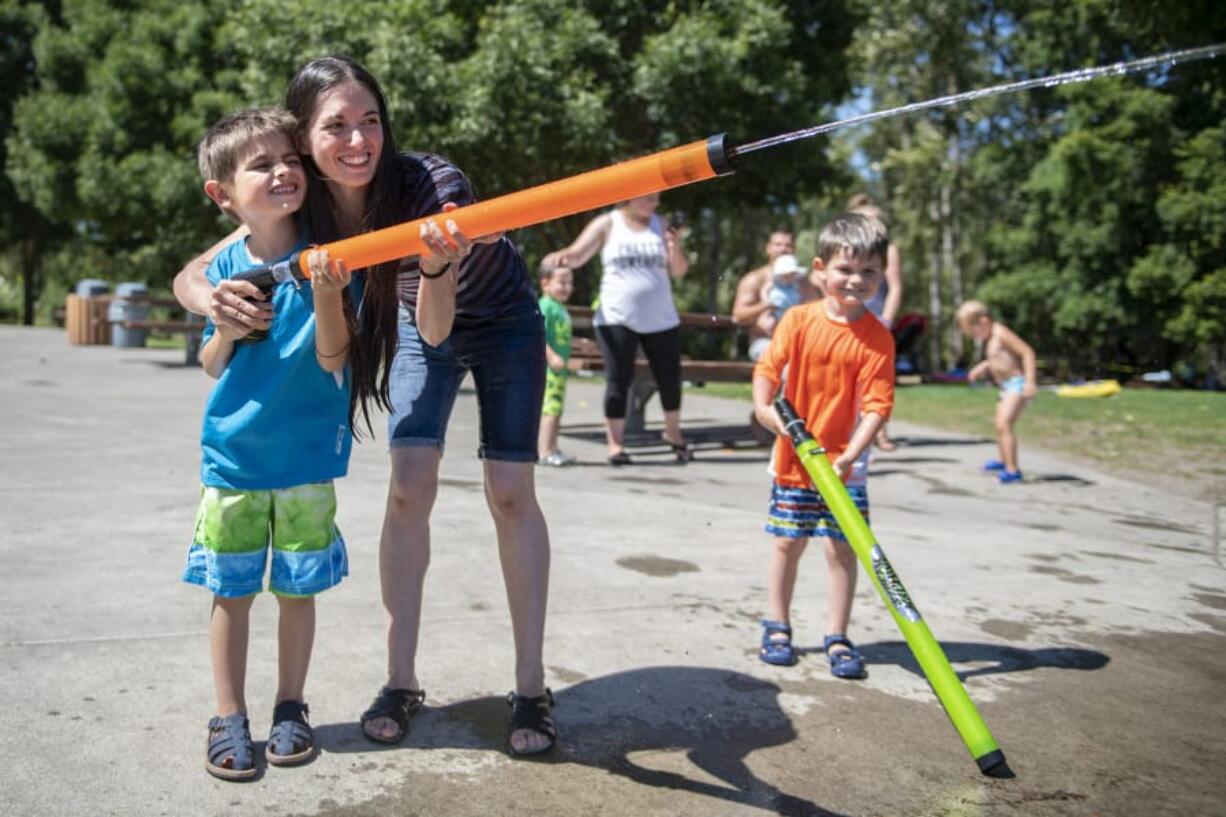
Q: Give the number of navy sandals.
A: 4